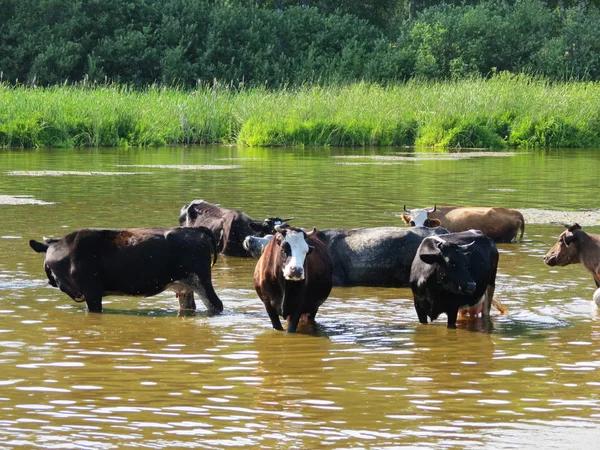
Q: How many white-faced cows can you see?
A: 2